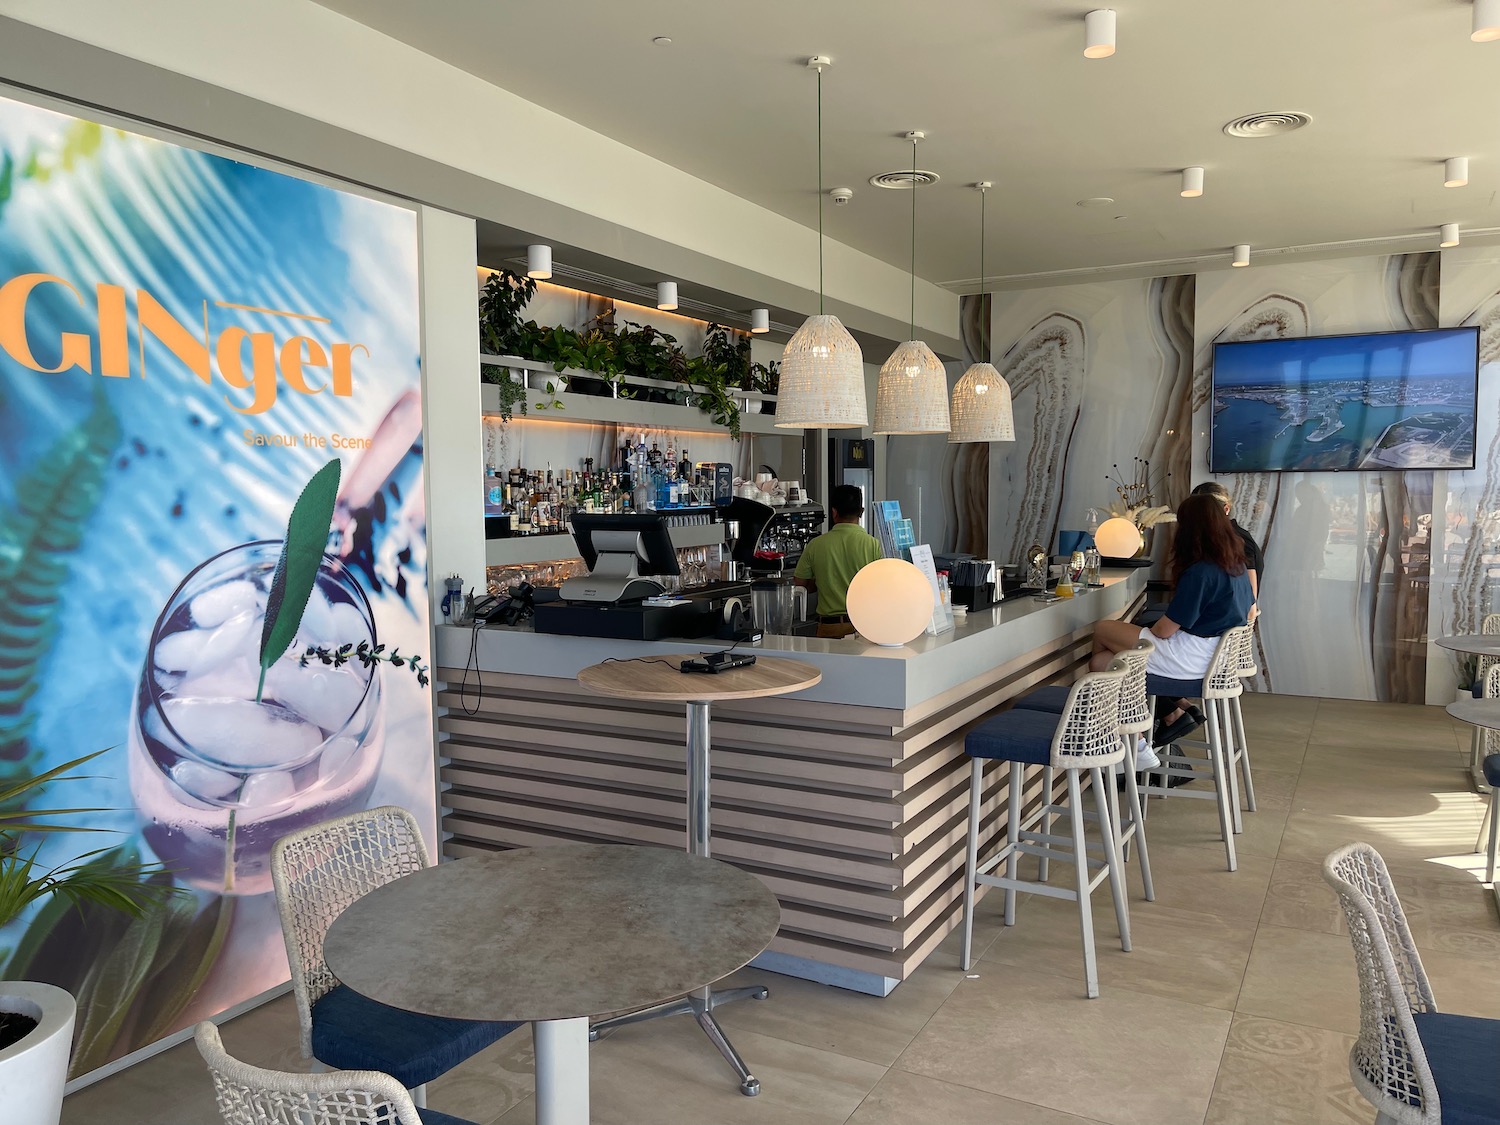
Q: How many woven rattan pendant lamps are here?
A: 3